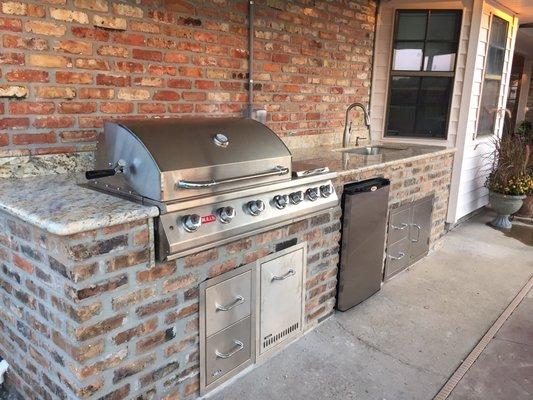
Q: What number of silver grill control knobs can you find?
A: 7